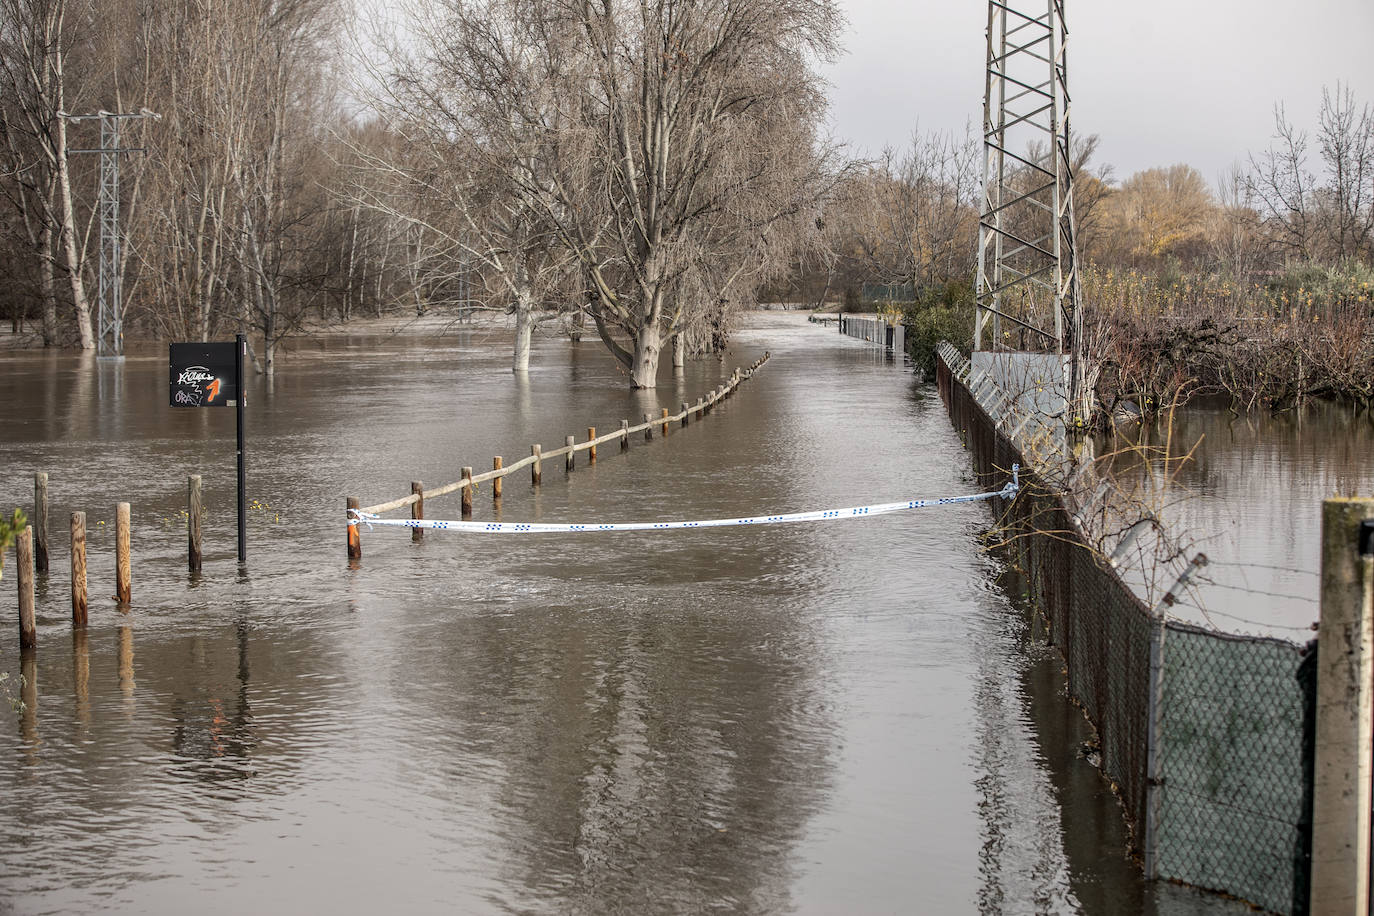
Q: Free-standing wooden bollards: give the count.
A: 5